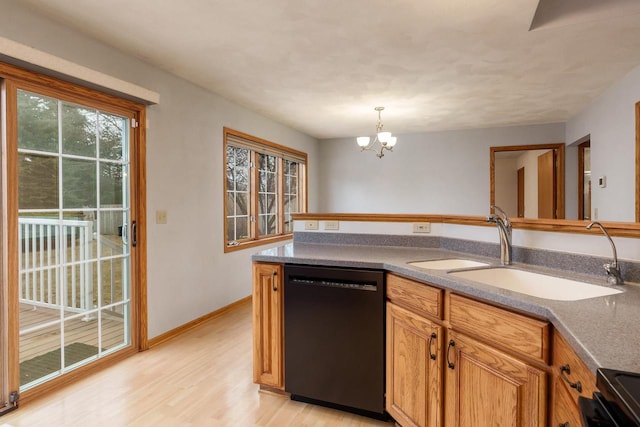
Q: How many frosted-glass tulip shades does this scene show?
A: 3